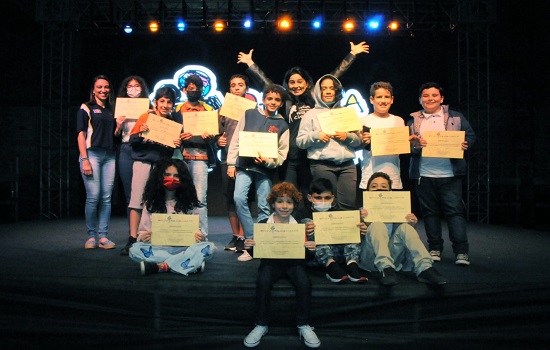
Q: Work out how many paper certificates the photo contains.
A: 12